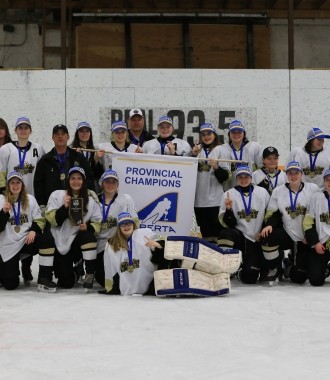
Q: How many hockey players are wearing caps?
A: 15